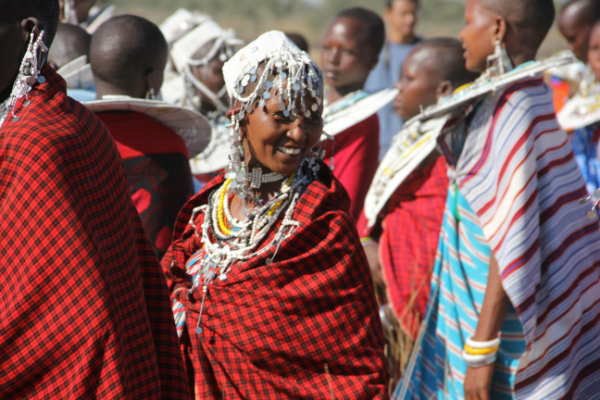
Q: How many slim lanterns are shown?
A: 0